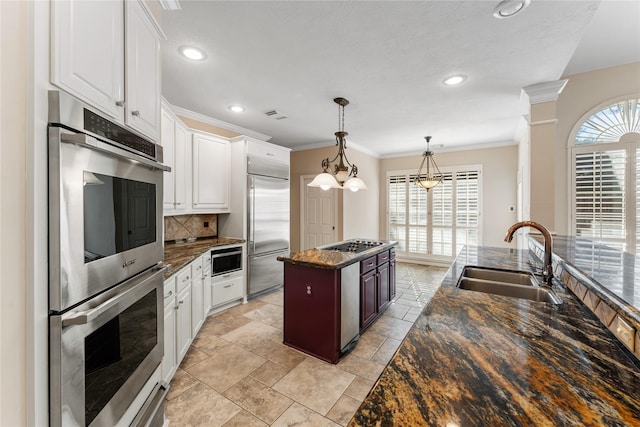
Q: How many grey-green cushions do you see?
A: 0